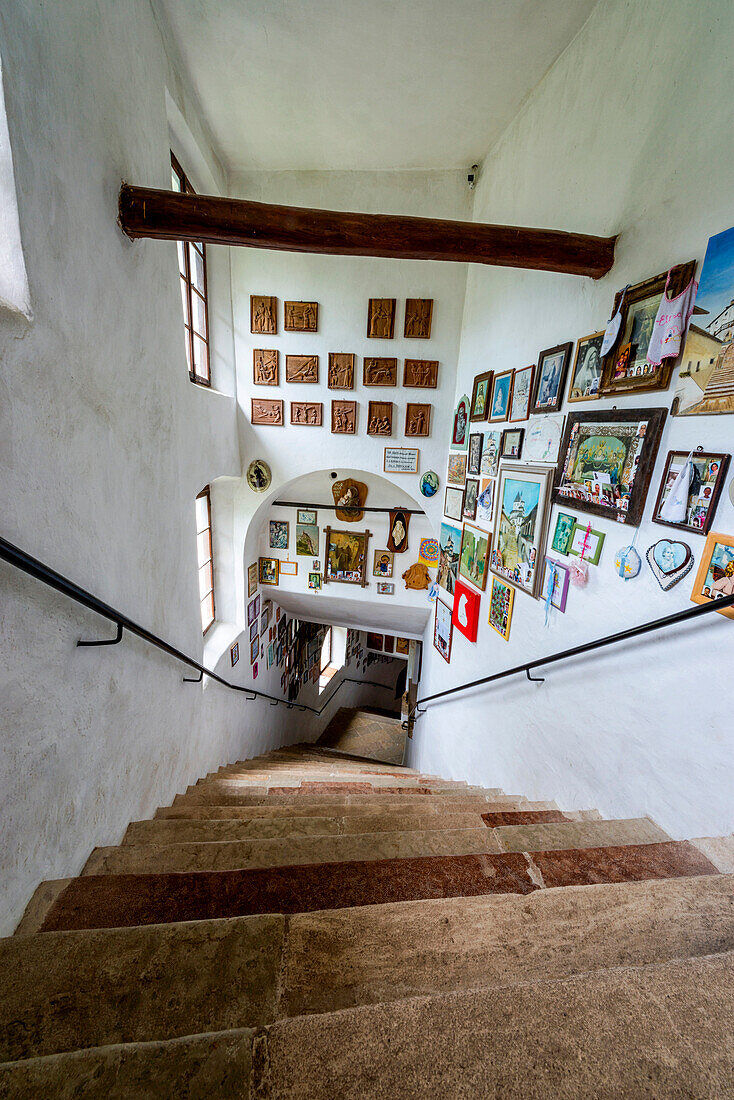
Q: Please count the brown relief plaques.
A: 14